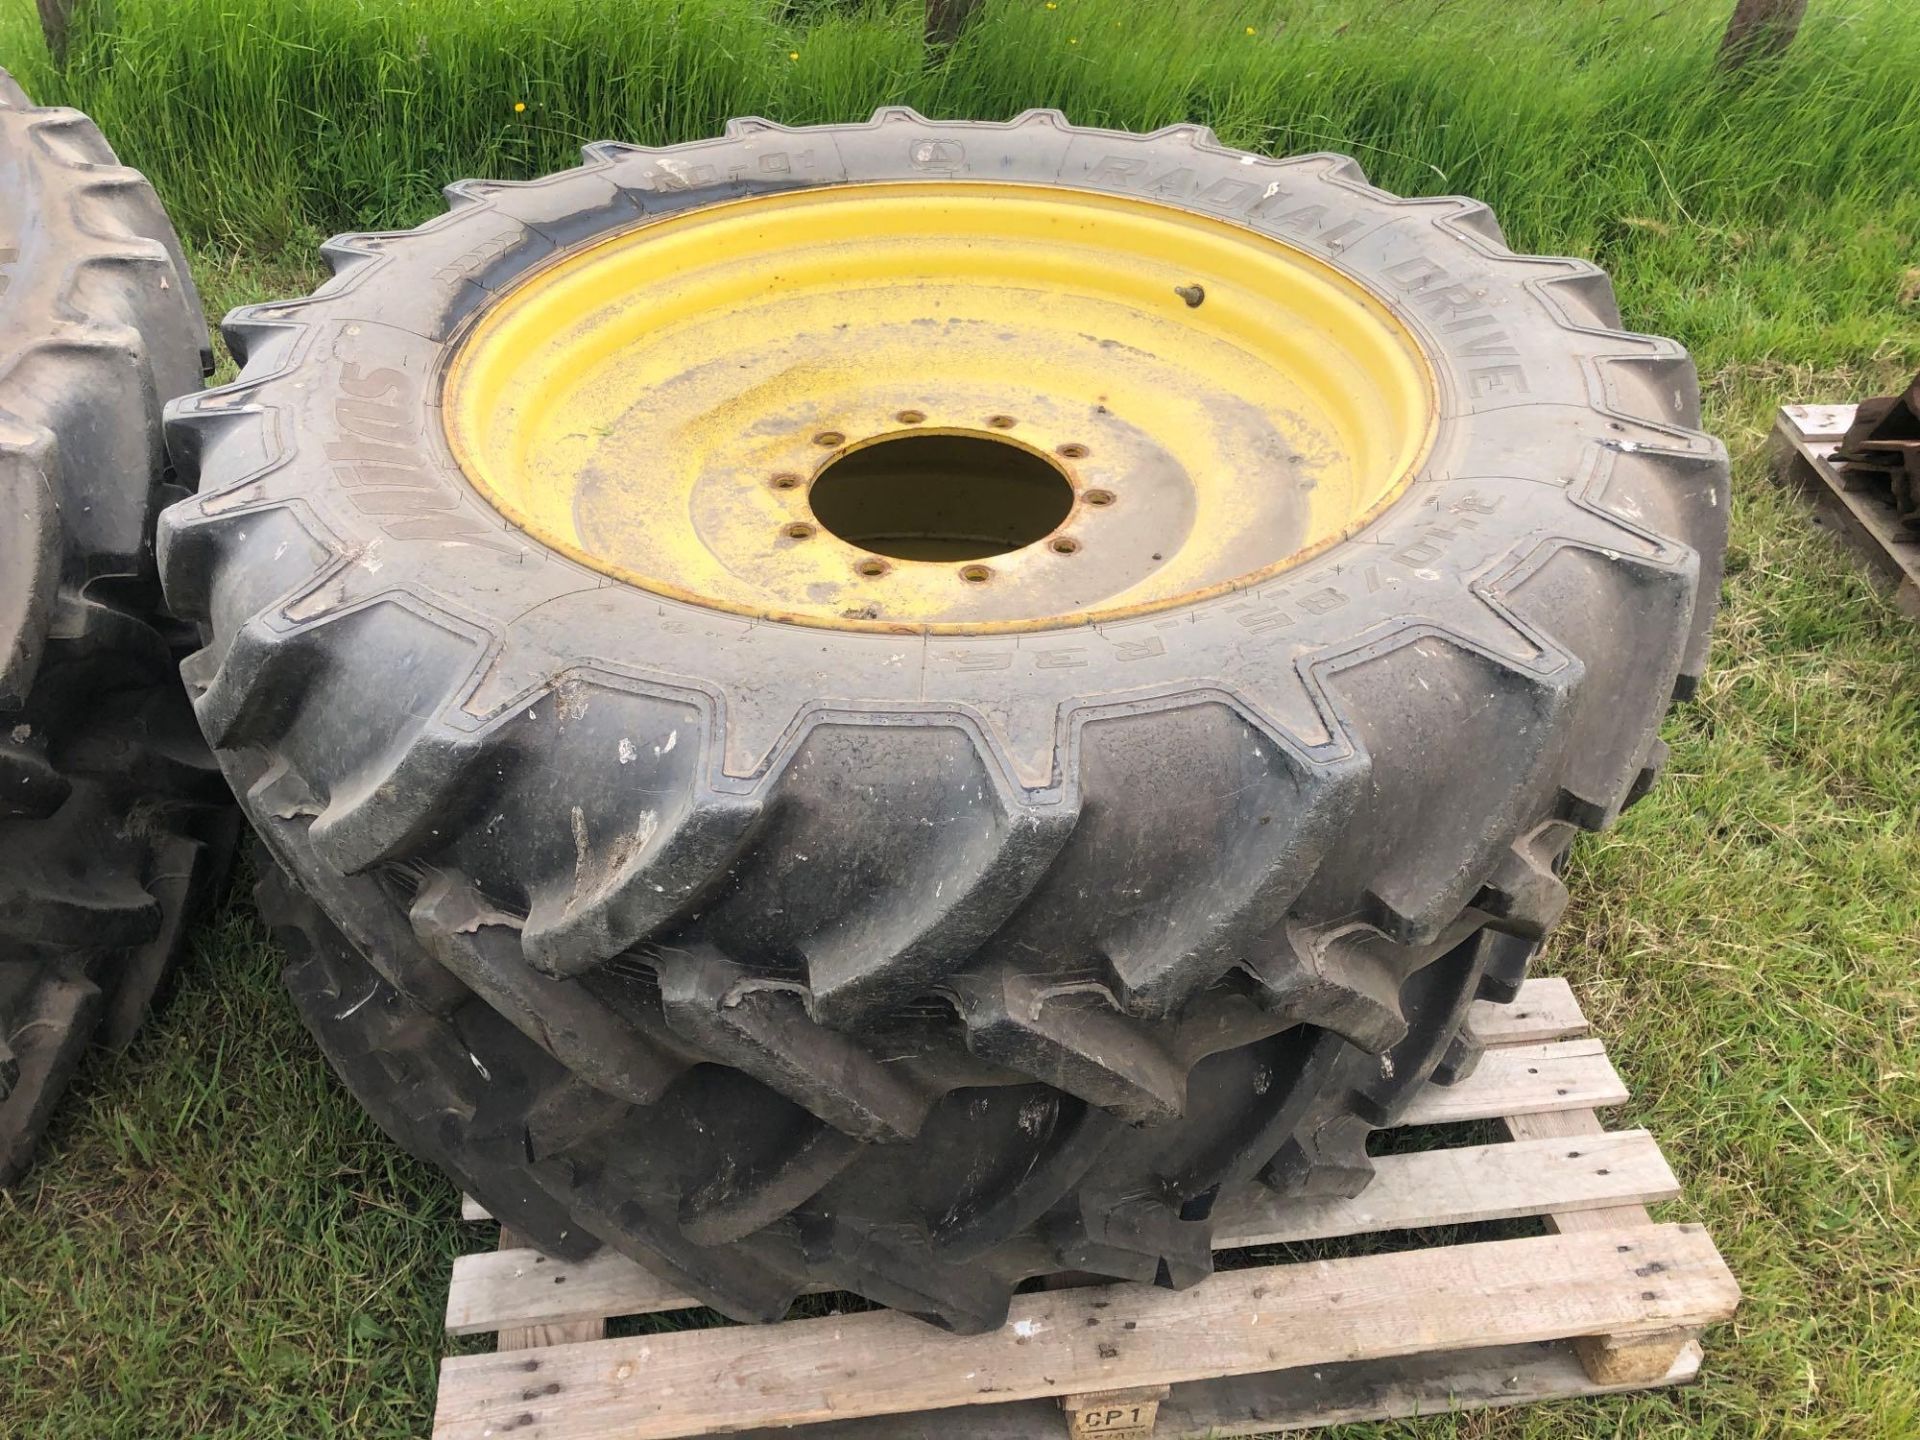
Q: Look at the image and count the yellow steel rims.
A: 1